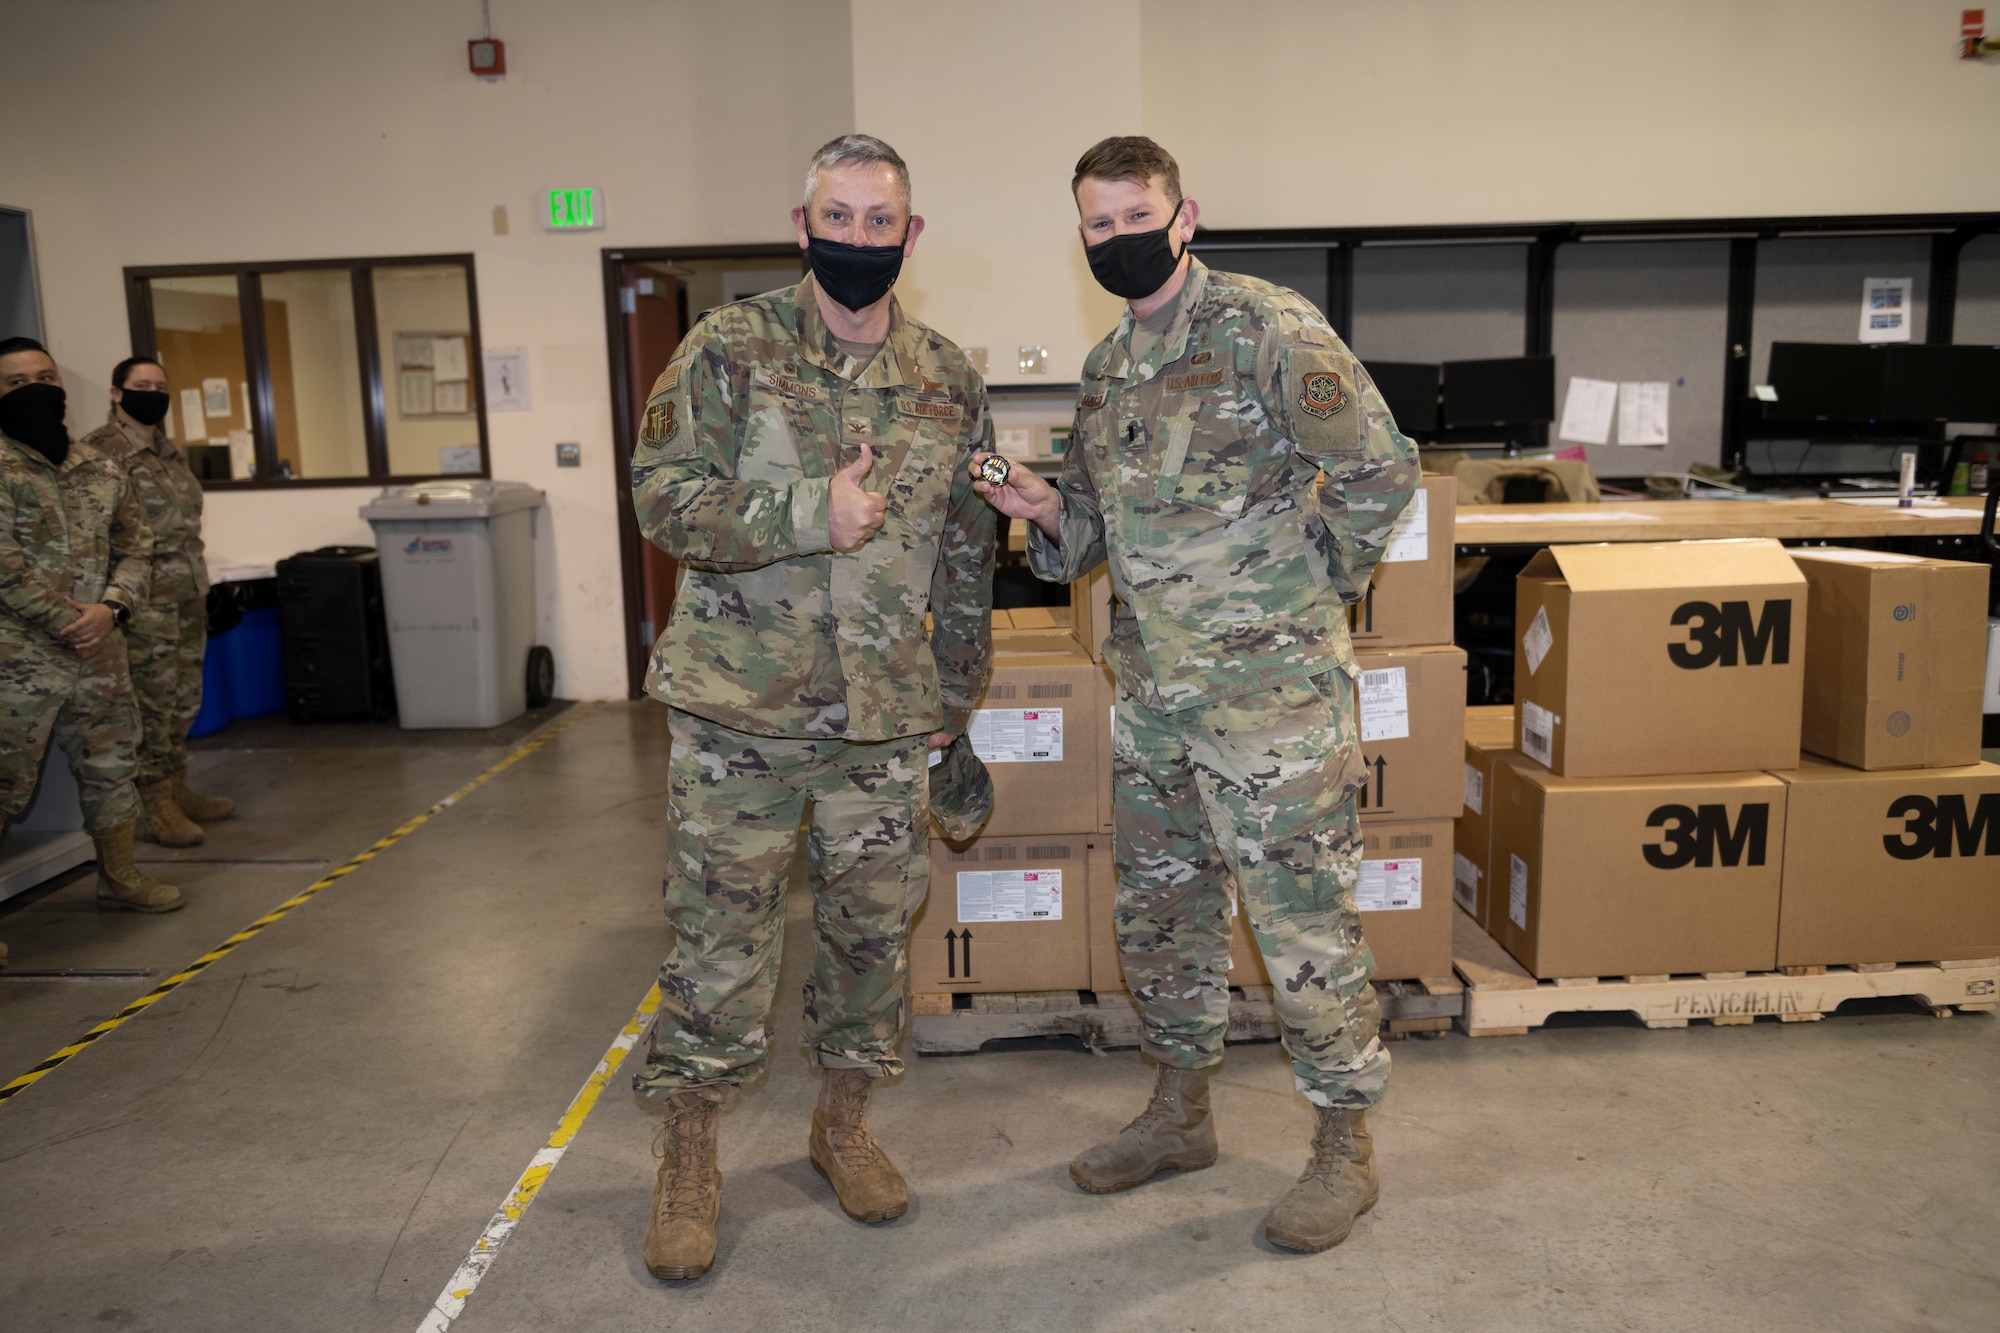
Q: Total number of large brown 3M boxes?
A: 3